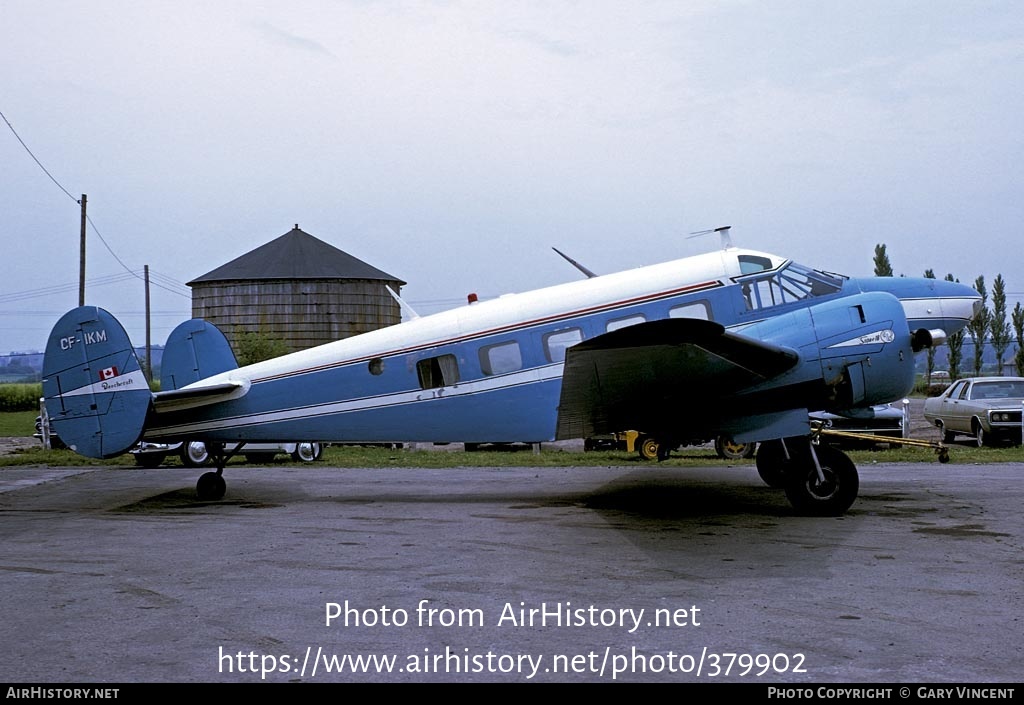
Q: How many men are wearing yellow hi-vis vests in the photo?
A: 0